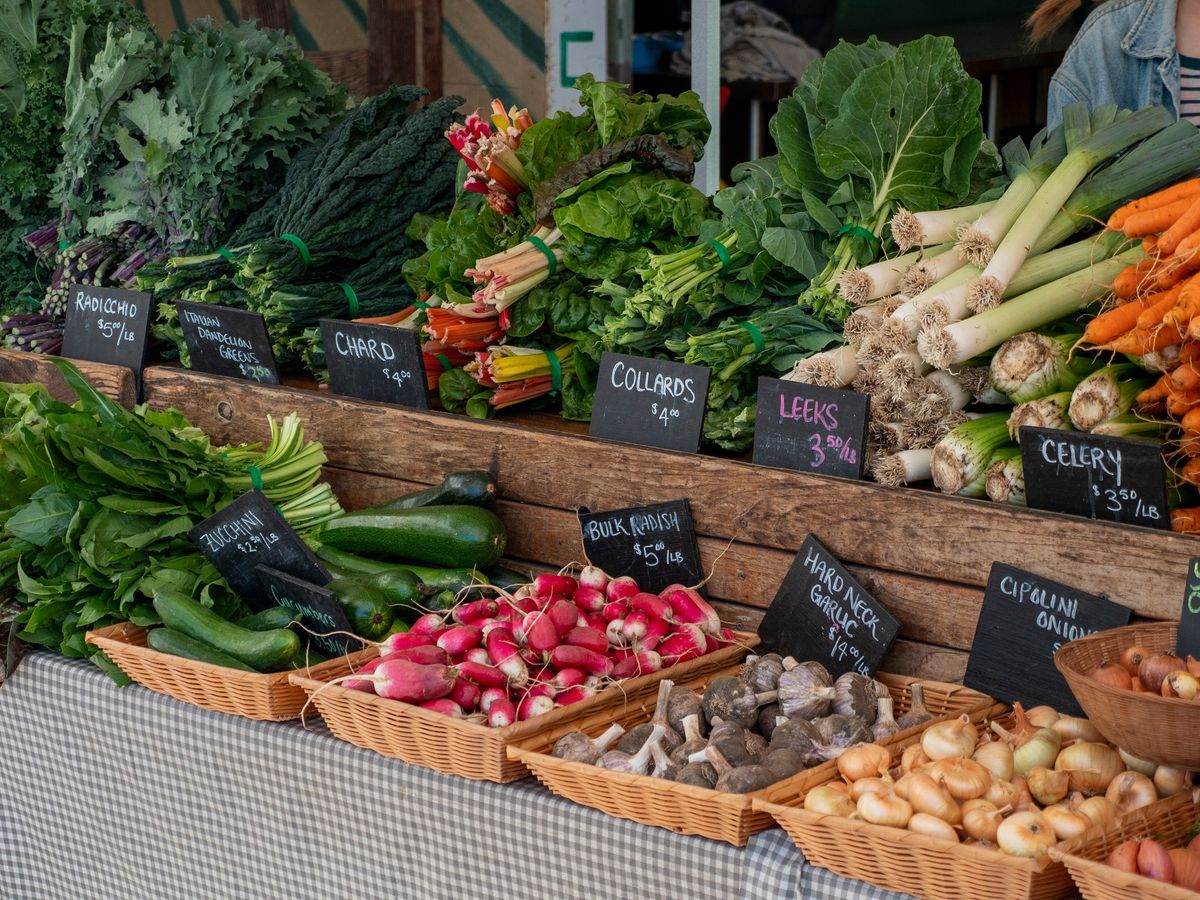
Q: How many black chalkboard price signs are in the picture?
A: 12